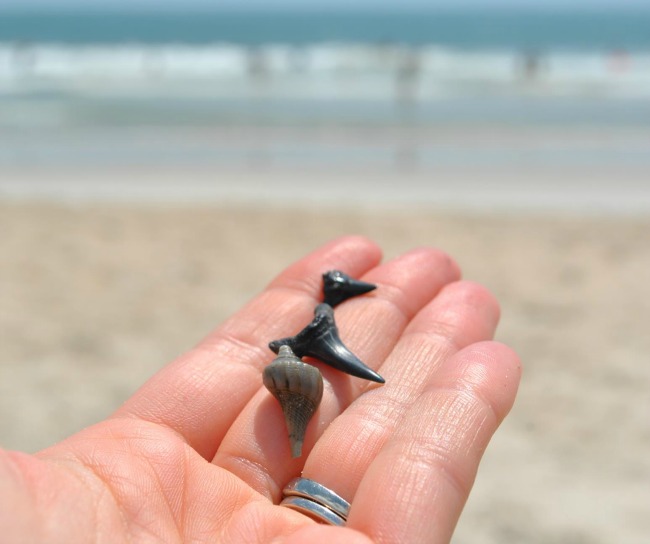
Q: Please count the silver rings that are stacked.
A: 2